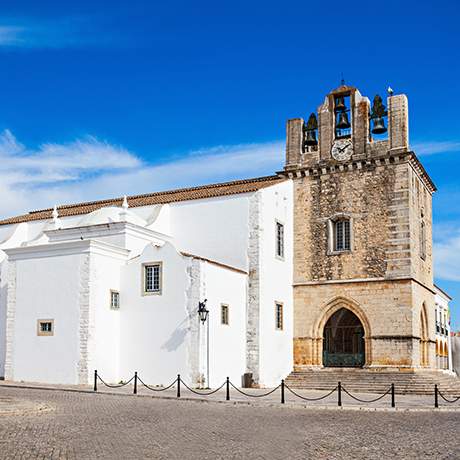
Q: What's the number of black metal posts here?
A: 8